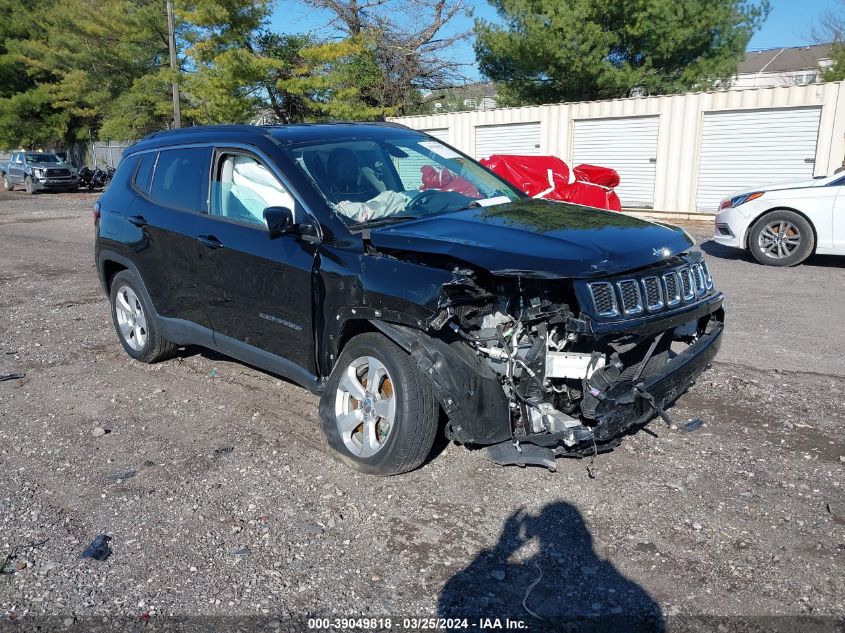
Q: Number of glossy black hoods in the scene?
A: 1